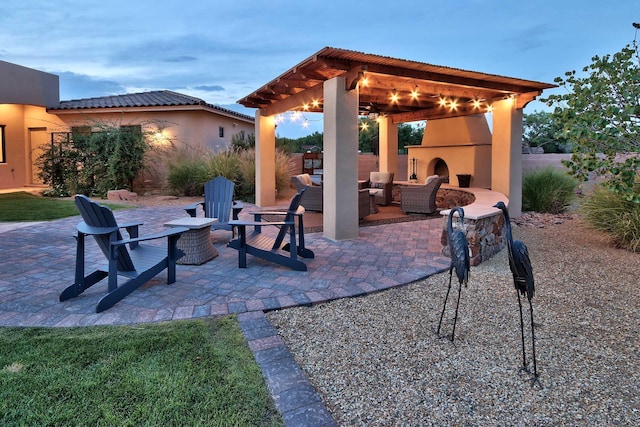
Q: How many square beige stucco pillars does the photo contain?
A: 4